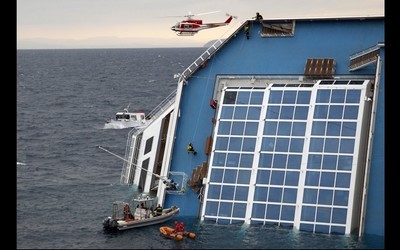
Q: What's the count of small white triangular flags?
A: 0